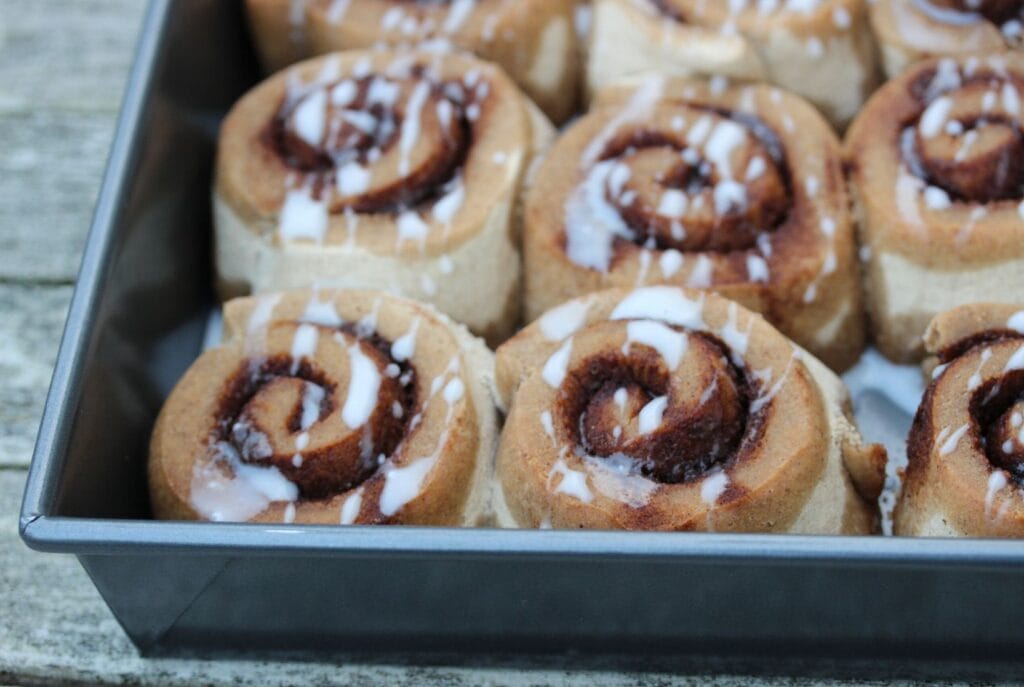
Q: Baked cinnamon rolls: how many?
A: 9